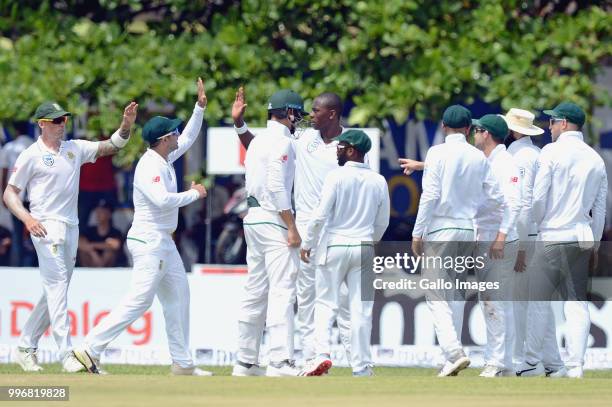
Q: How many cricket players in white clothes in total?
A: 9